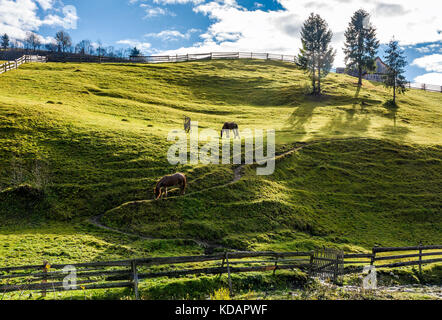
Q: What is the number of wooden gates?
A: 1